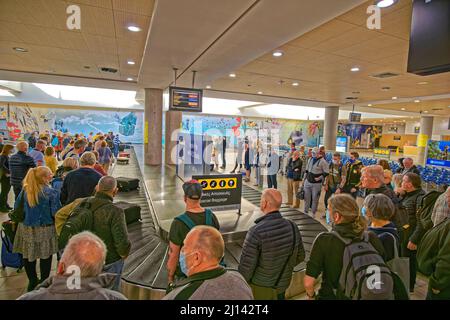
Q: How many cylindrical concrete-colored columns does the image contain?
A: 4